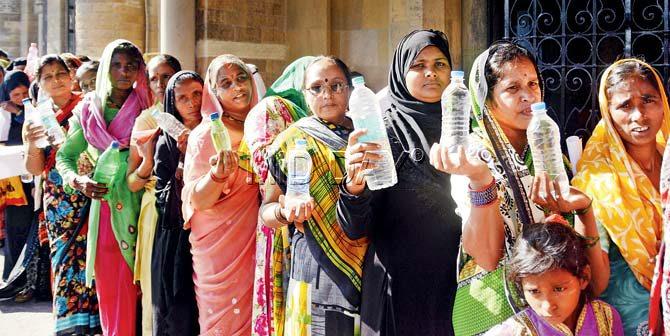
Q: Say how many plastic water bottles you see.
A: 10